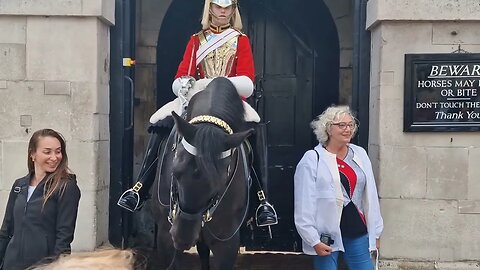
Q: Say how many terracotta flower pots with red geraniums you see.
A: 0